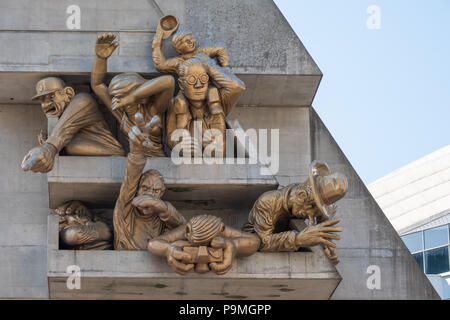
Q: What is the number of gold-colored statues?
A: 8